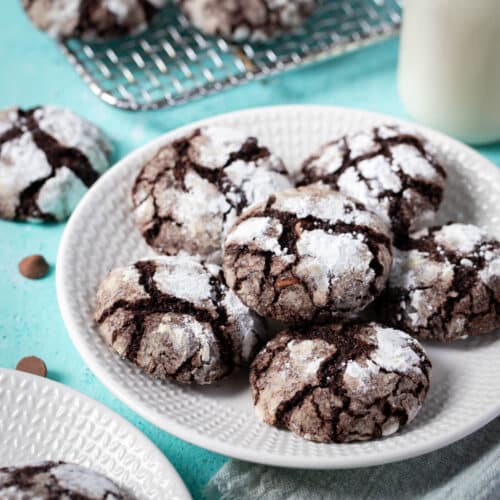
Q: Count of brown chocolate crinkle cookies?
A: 10